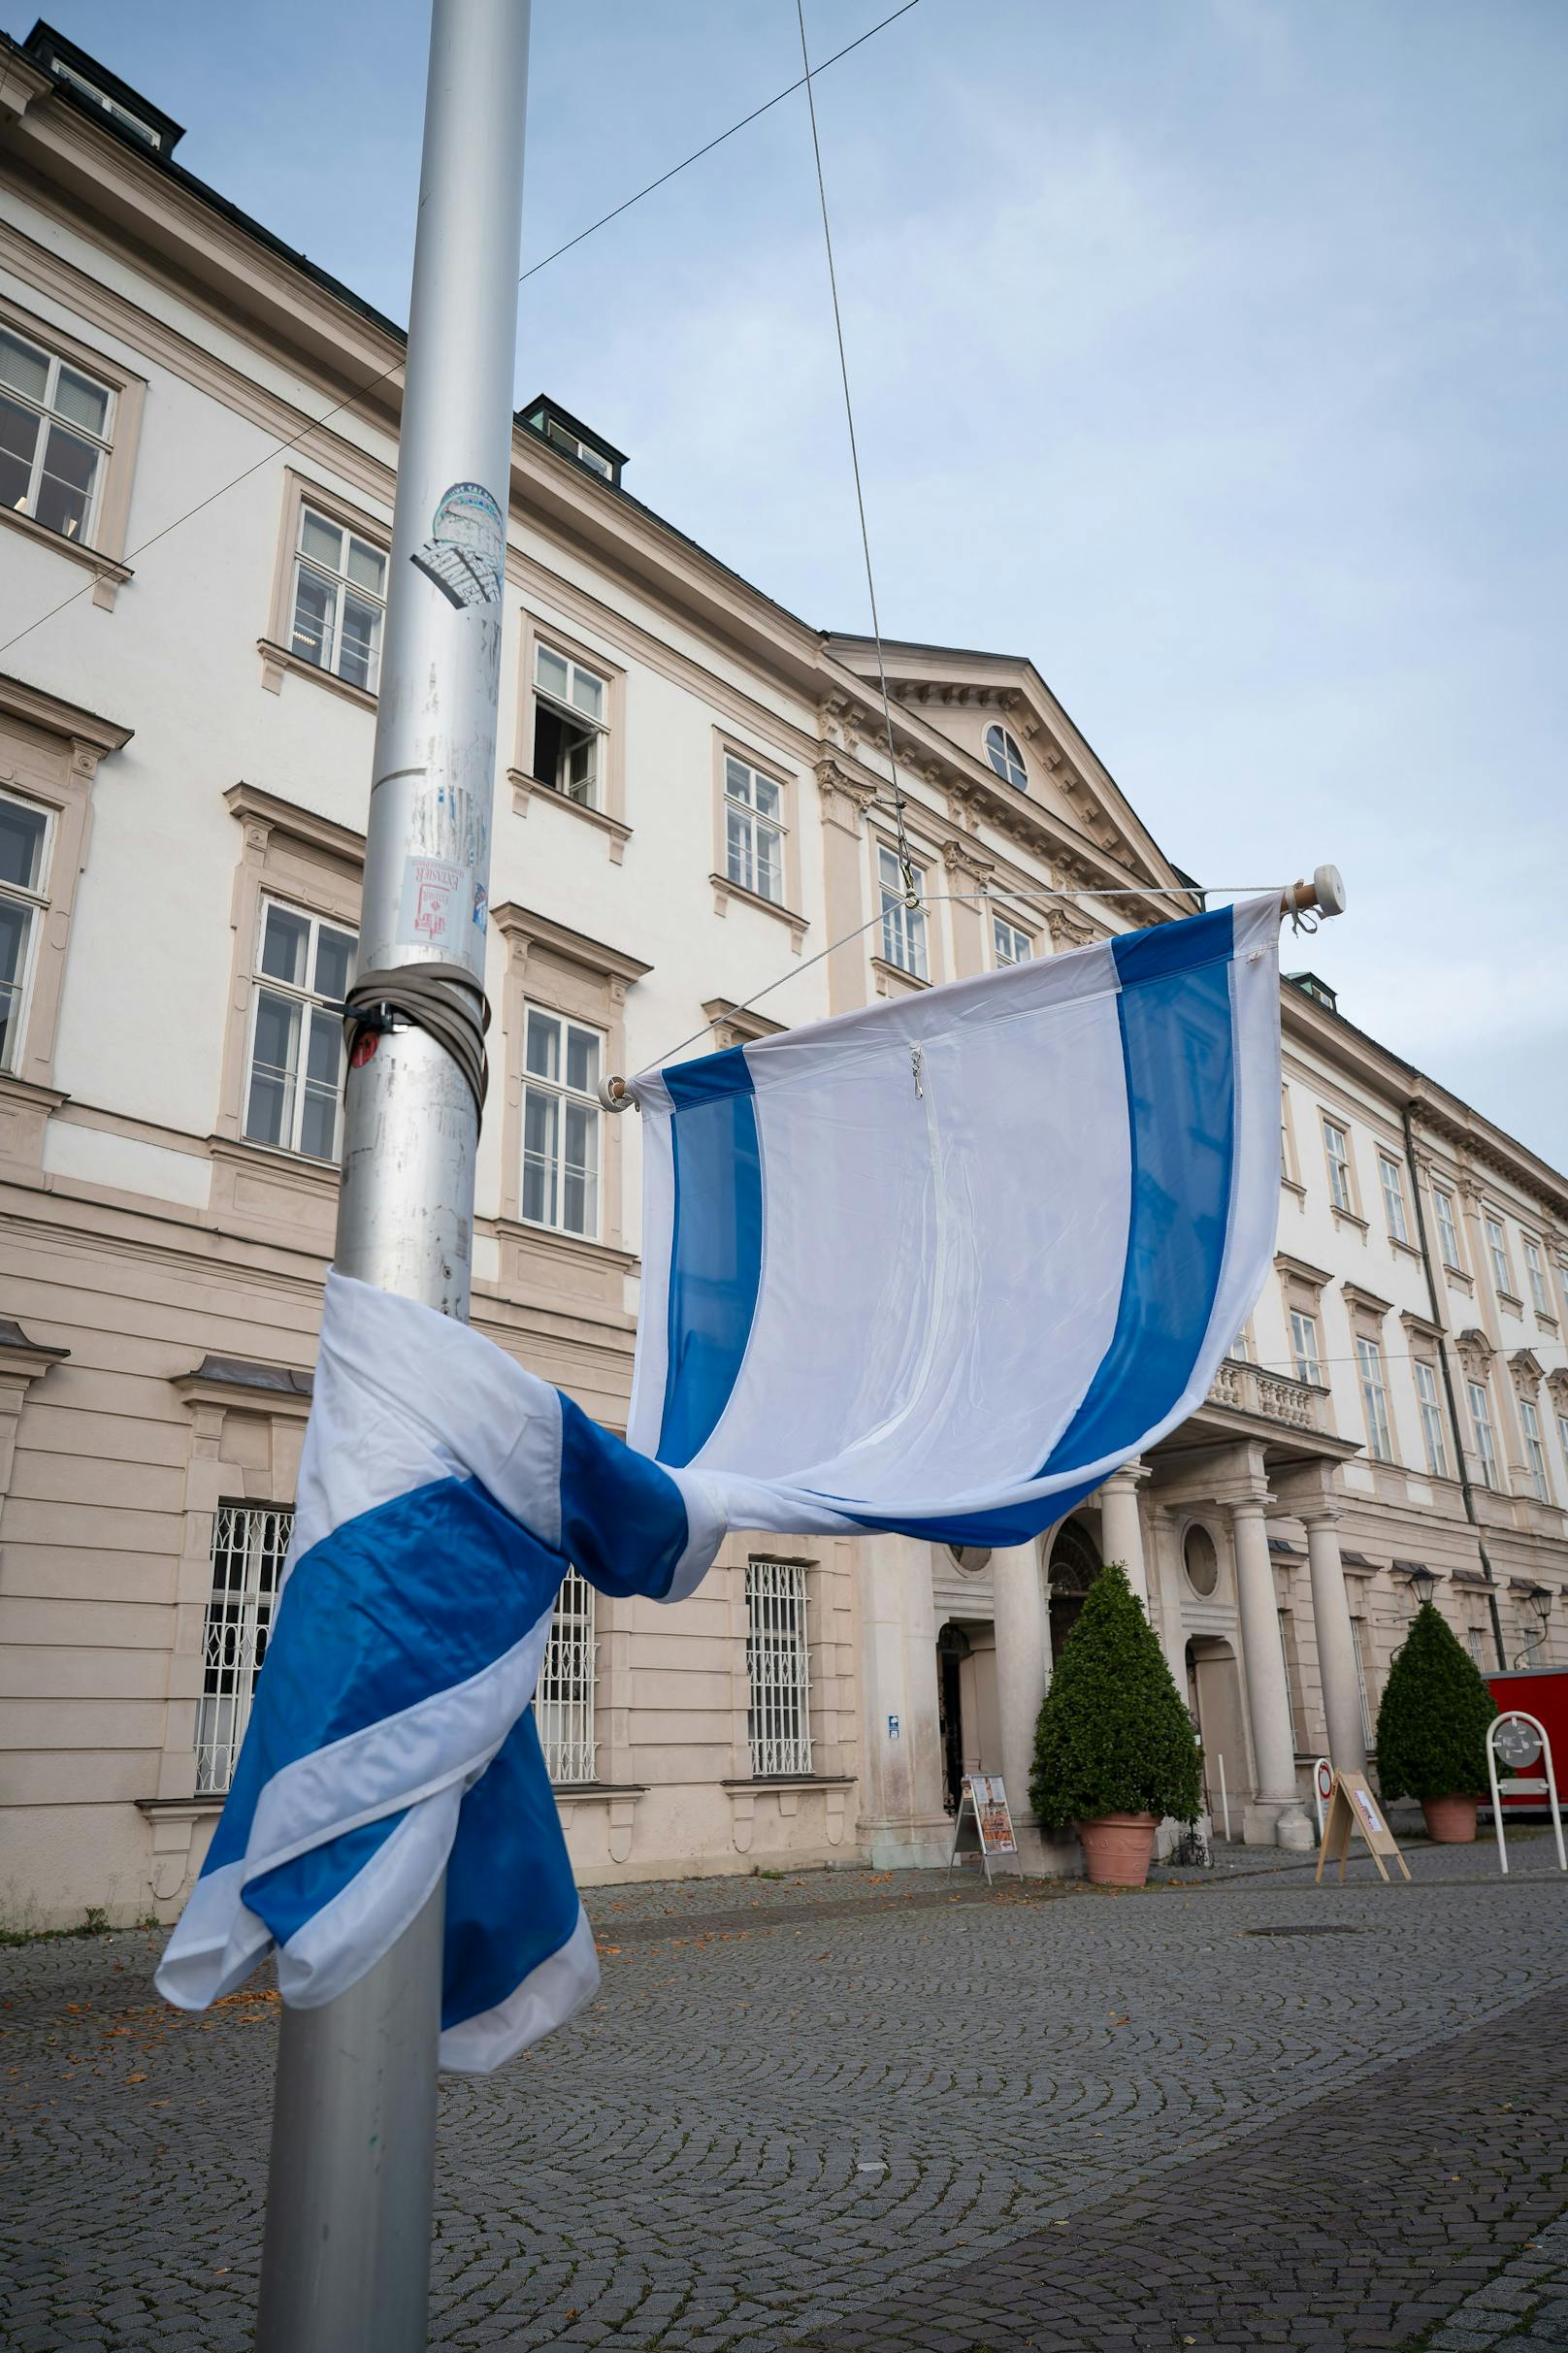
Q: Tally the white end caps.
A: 2